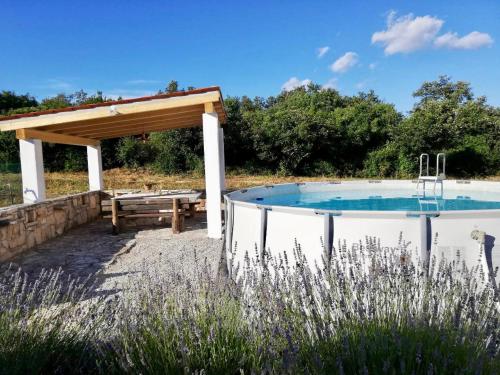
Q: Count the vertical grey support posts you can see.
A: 4